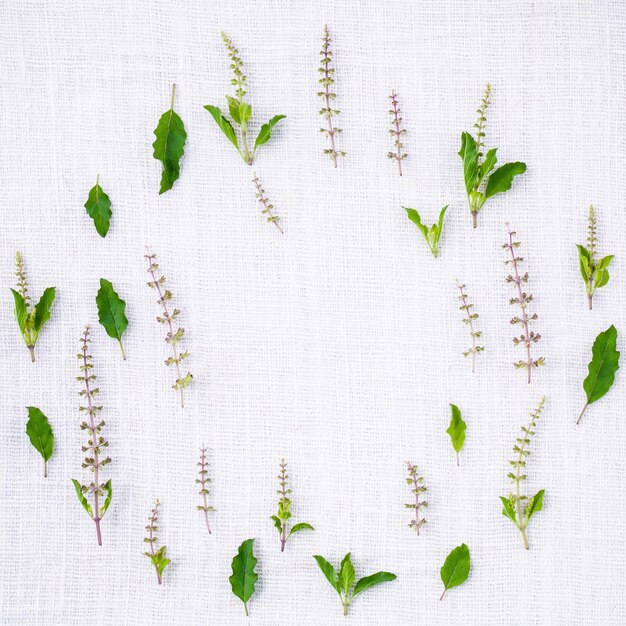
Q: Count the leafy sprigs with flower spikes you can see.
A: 8